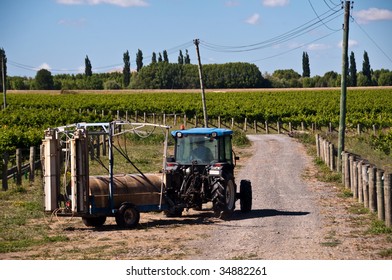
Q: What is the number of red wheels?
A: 0